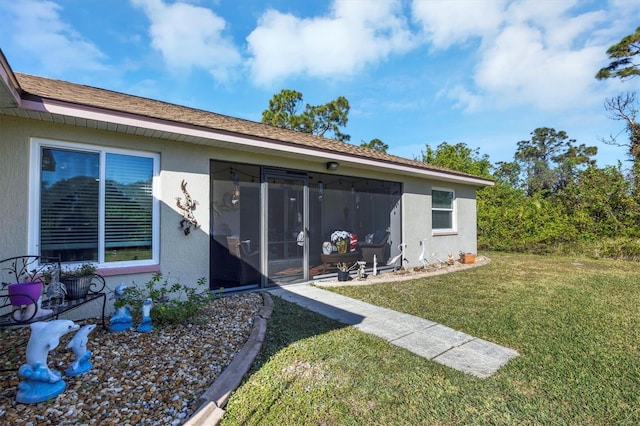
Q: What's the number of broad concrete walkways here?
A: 1